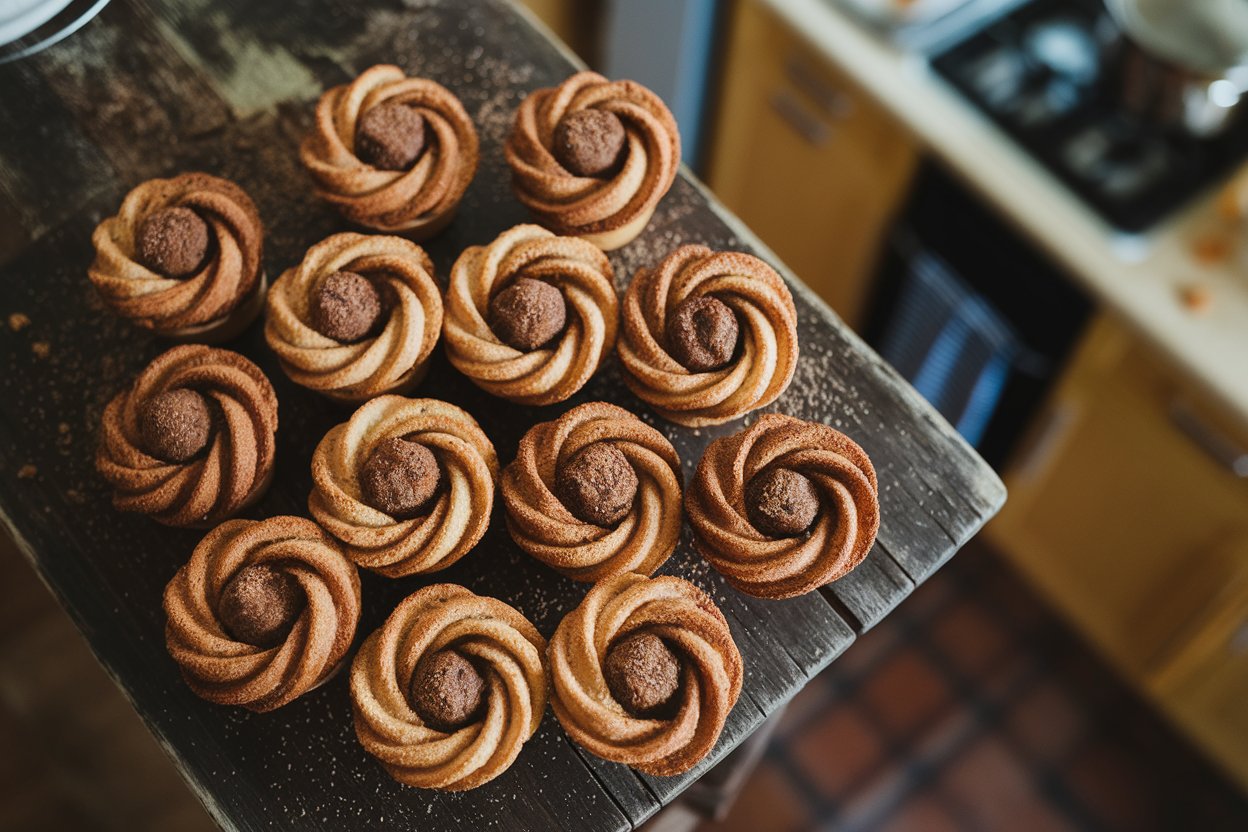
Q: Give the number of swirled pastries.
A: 13